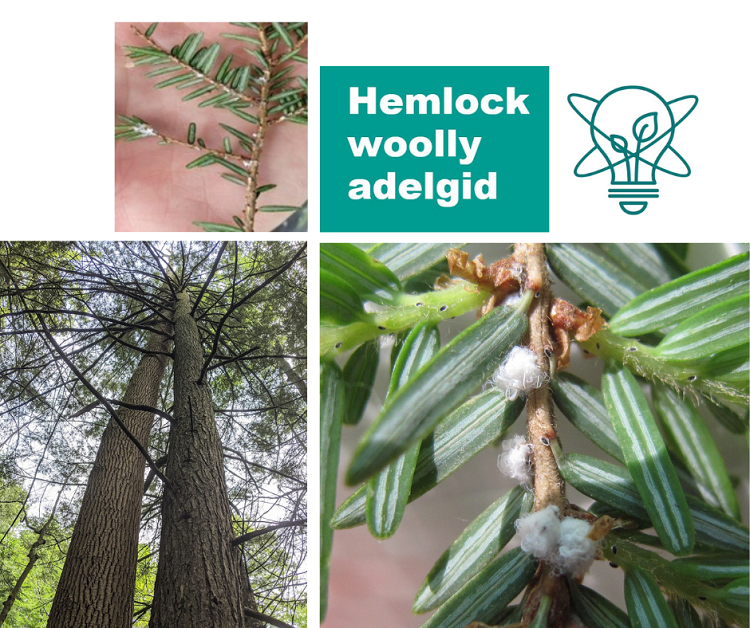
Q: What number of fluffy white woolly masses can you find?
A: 4